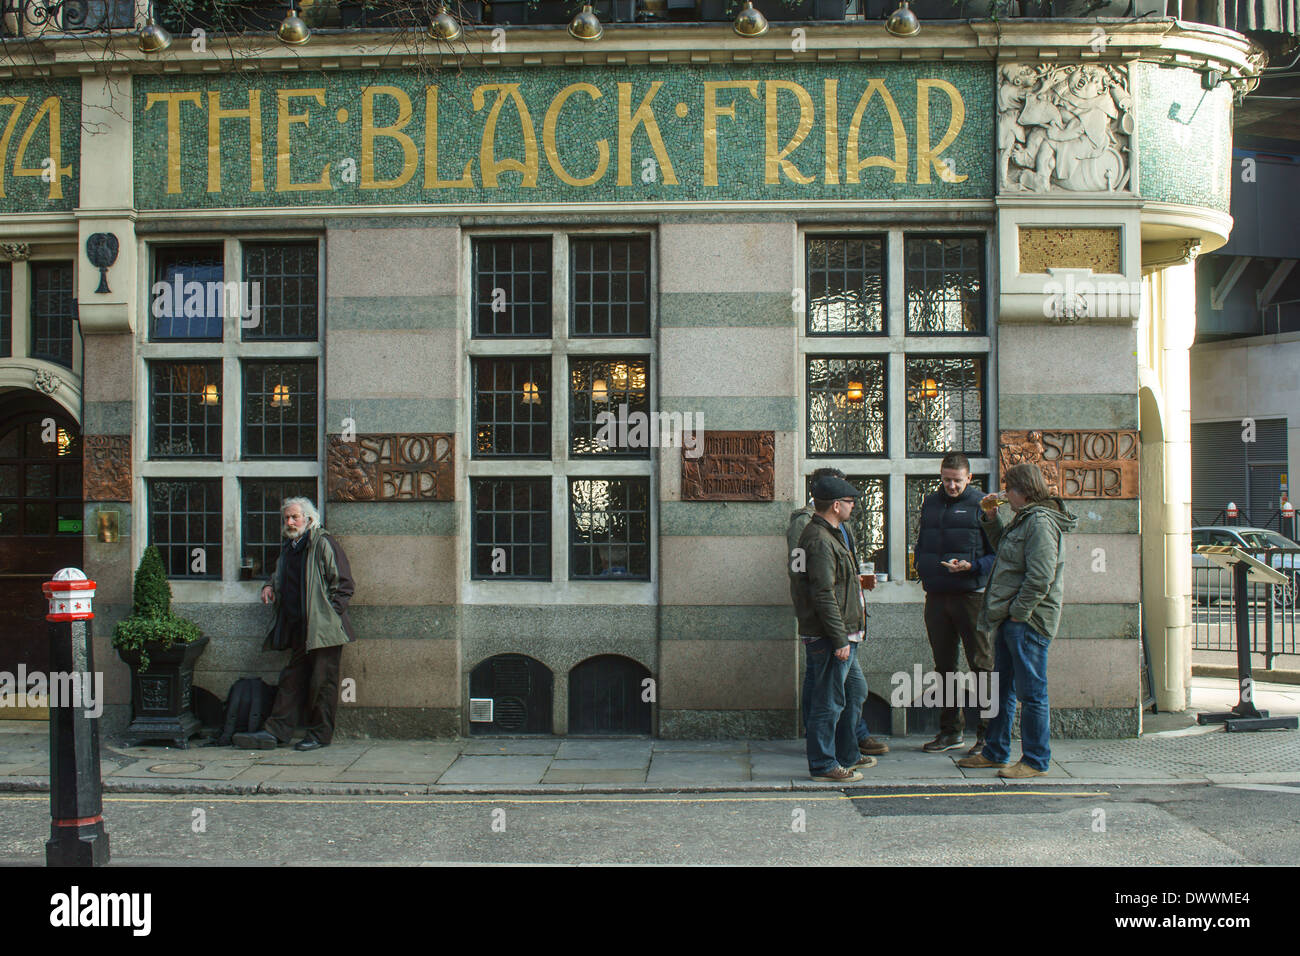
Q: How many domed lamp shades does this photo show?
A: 6